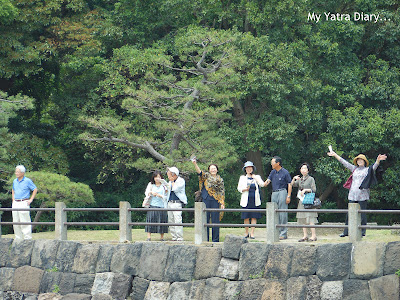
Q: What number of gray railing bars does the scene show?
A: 12